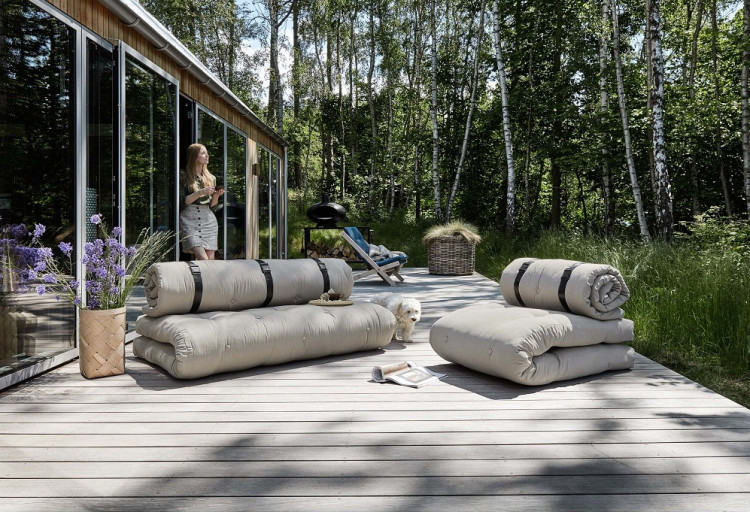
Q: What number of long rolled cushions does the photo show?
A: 2